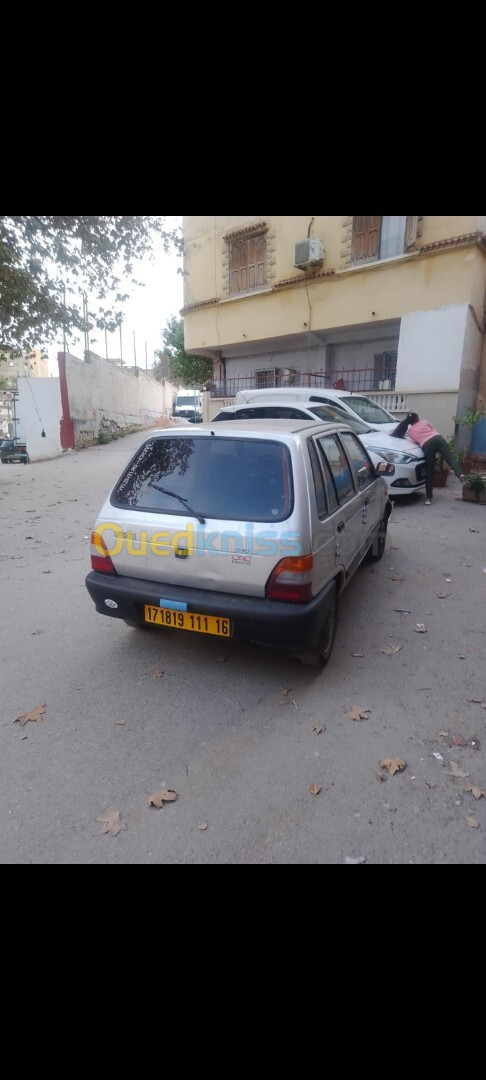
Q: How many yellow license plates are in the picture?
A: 1